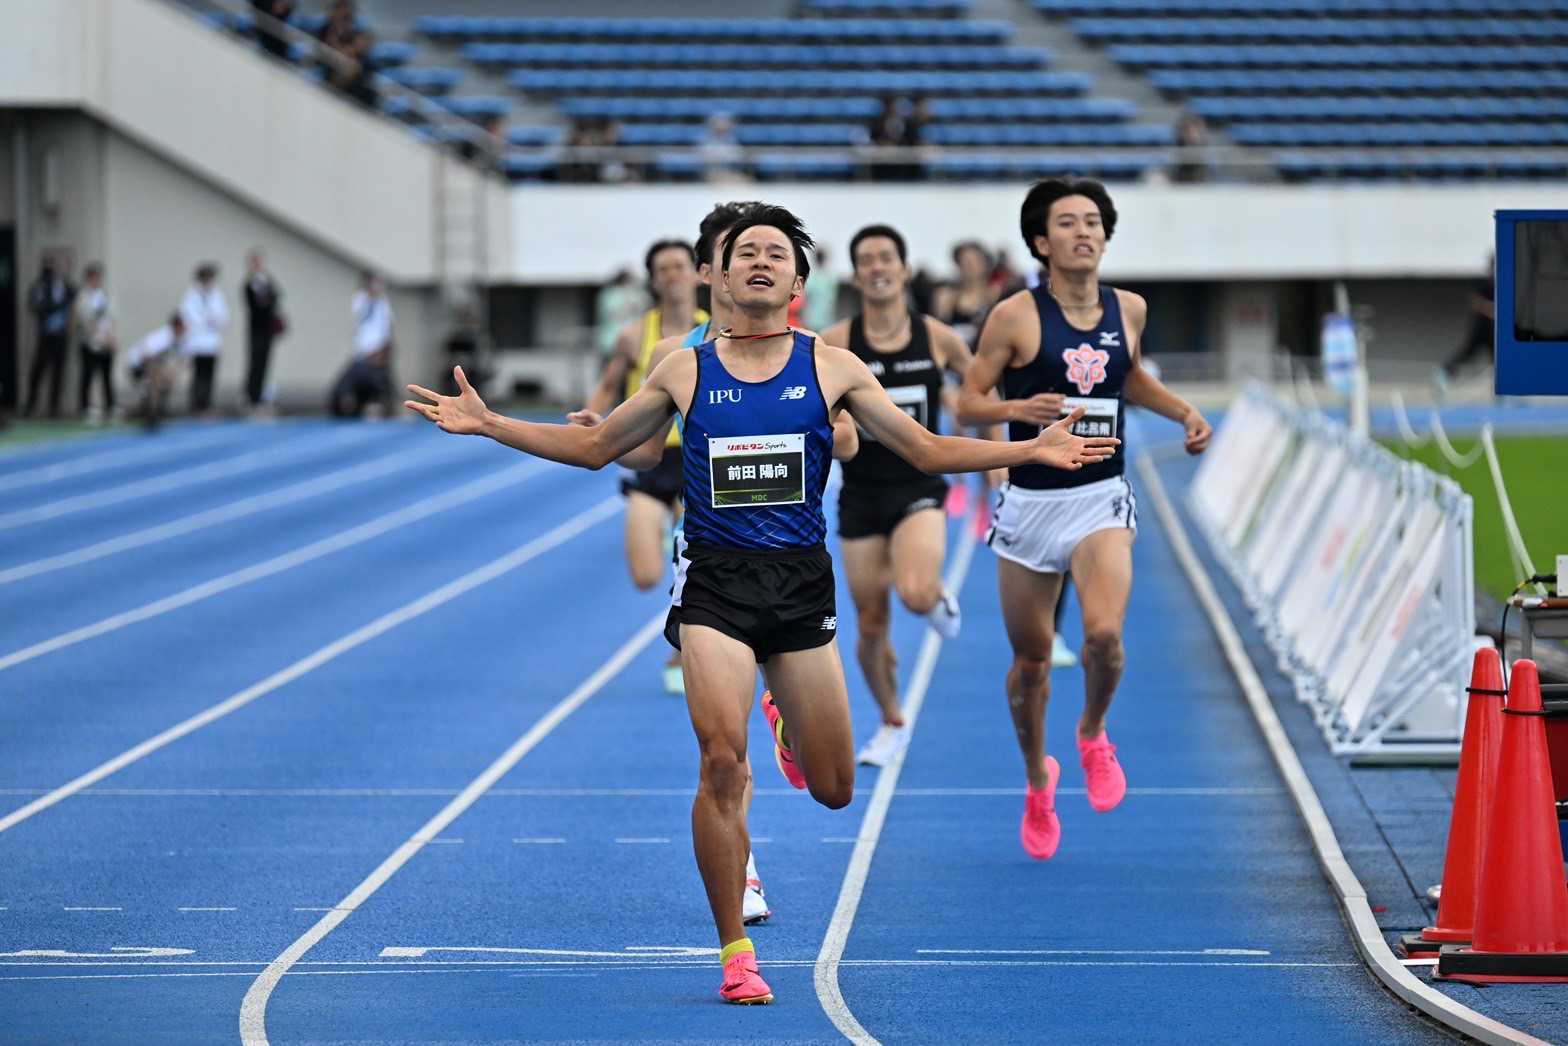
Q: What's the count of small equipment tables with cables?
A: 1